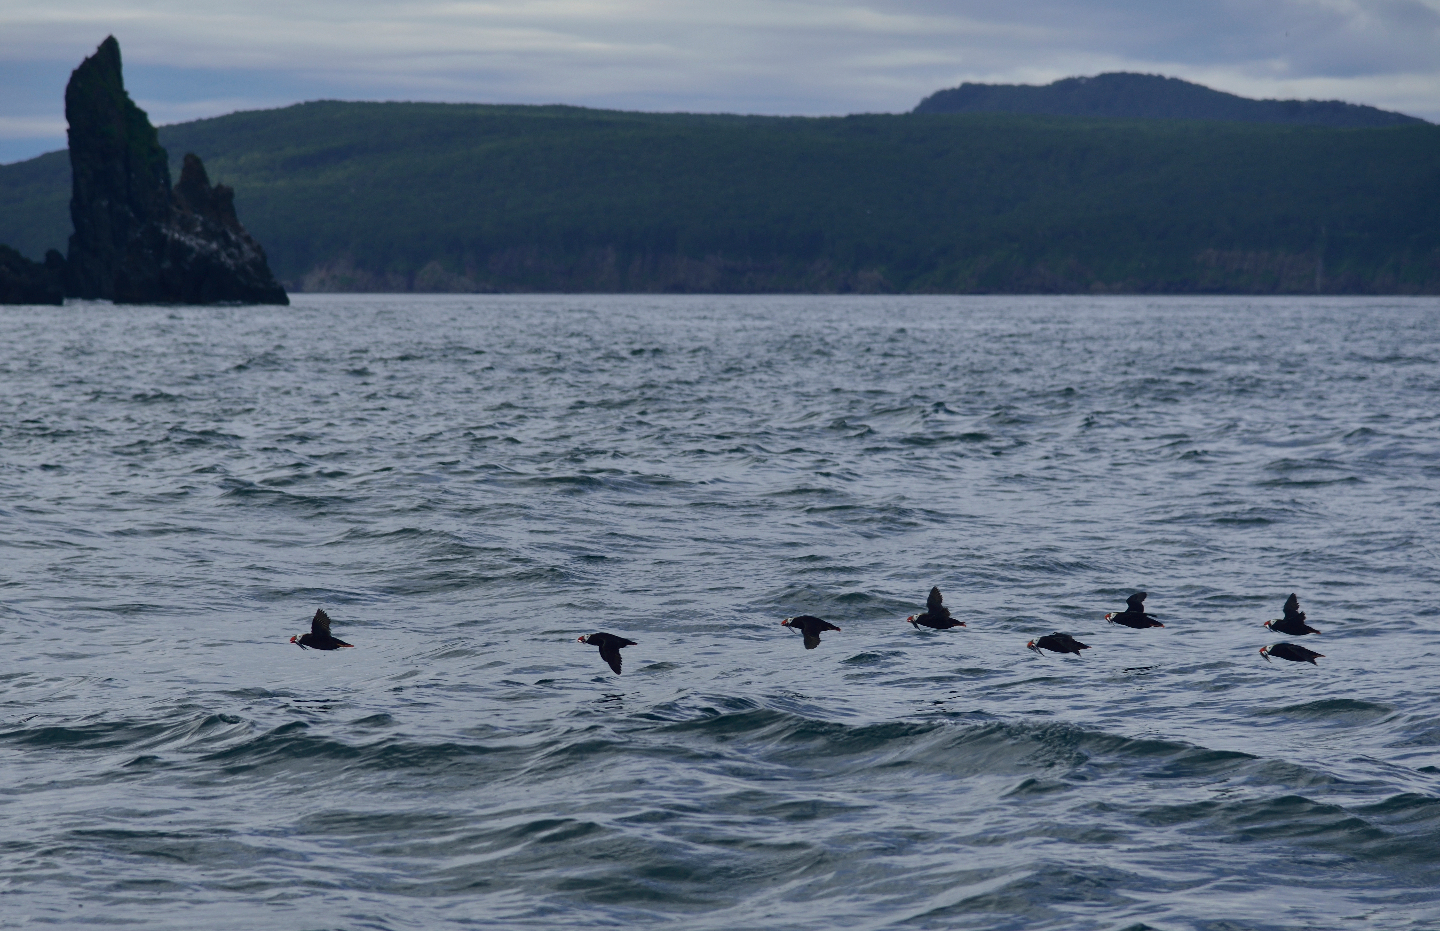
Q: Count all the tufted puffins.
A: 8